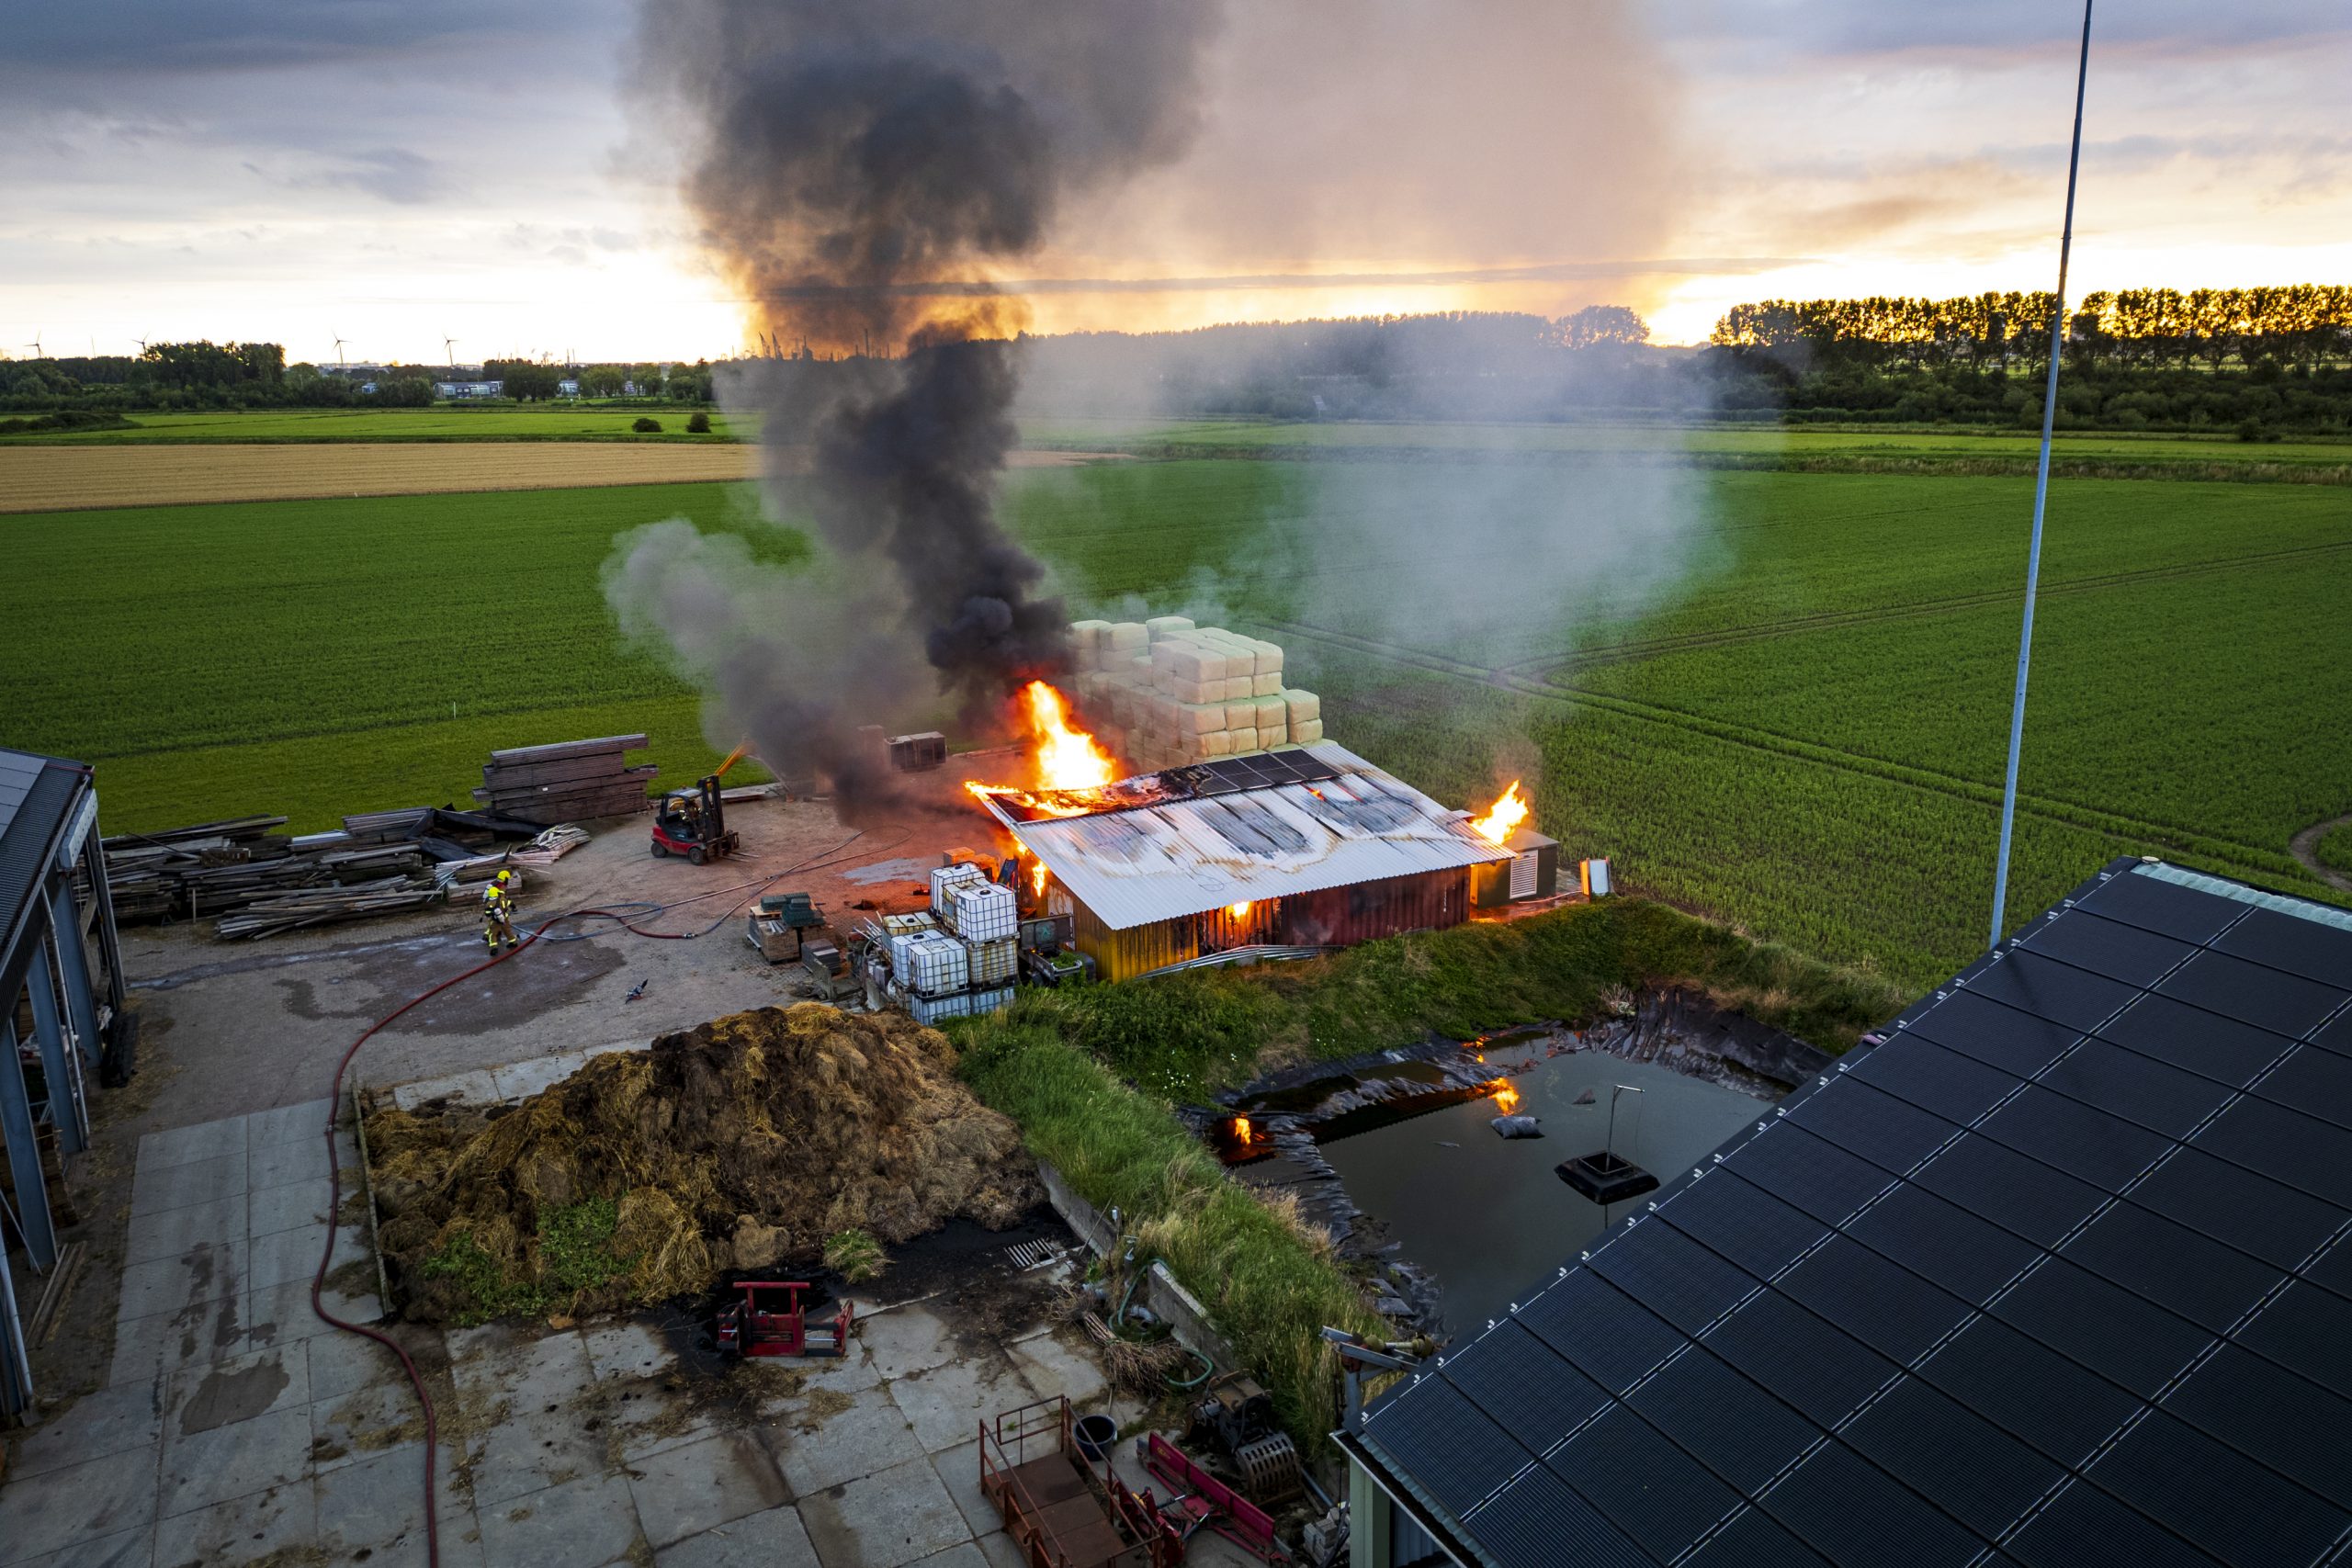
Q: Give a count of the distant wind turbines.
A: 4